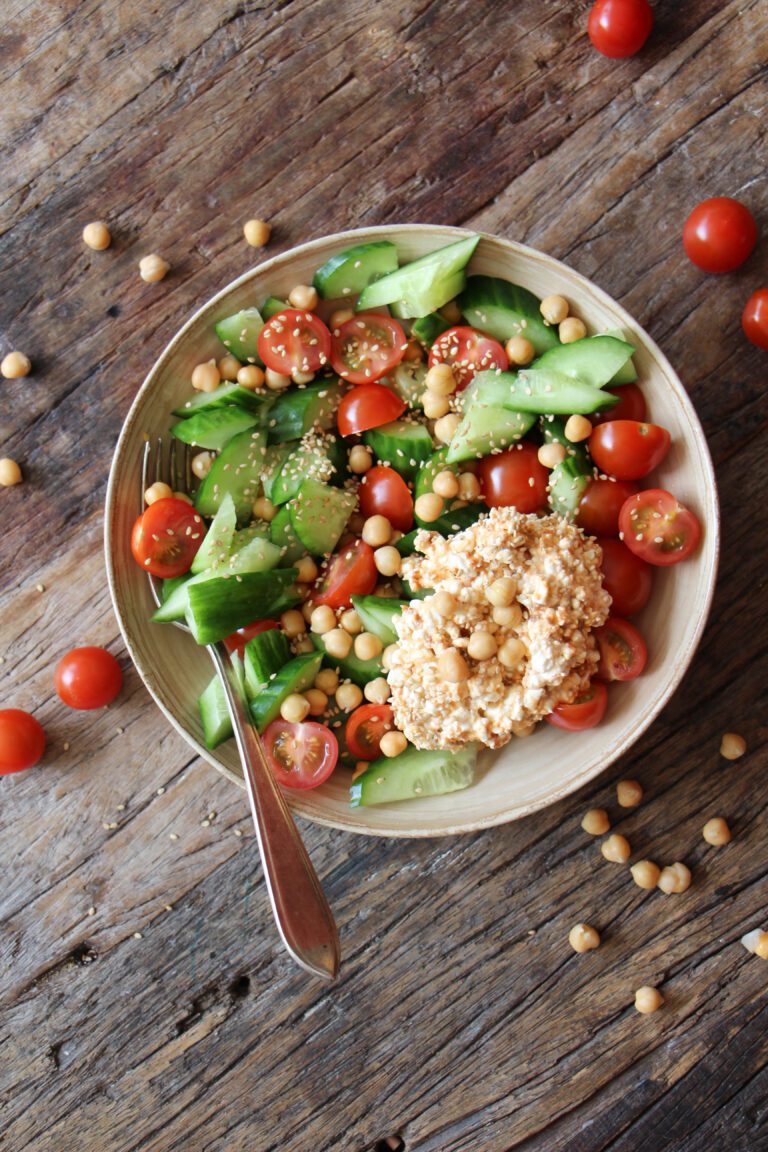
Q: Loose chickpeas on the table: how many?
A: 15